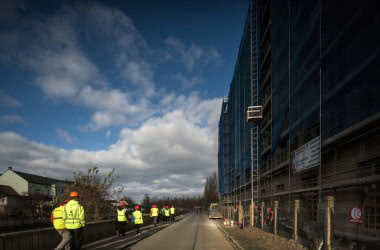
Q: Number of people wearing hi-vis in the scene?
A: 7